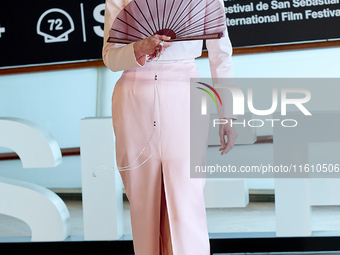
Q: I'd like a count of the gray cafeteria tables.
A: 0